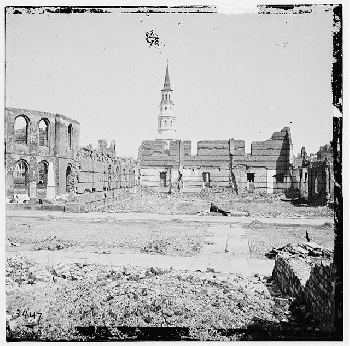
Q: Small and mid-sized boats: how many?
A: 0